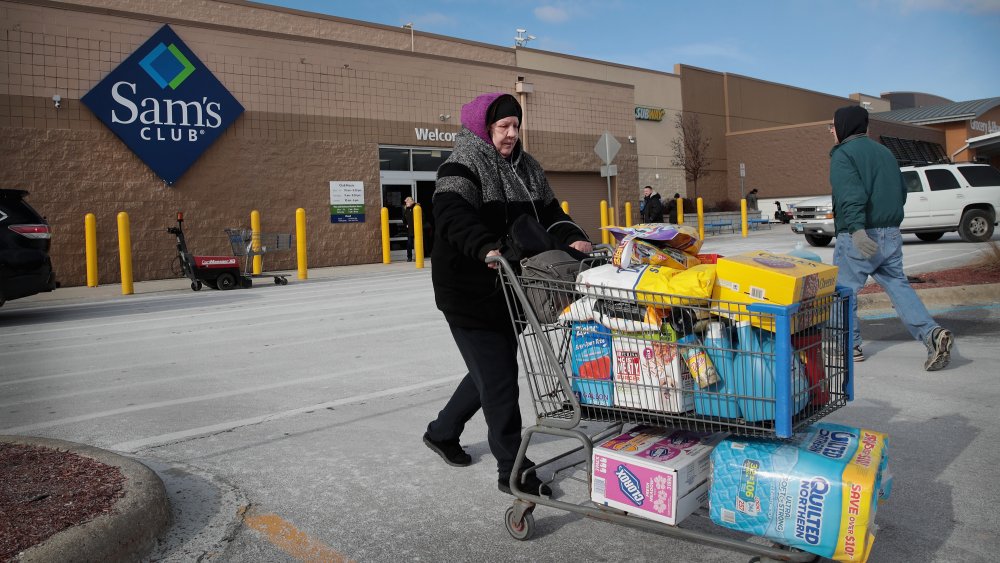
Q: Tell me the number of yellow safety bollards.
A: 13